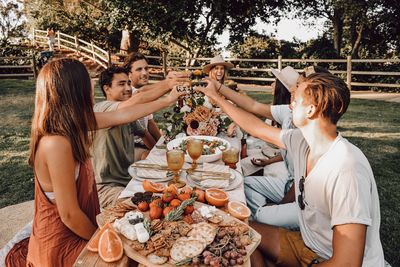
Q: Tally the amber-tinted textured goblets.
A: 3